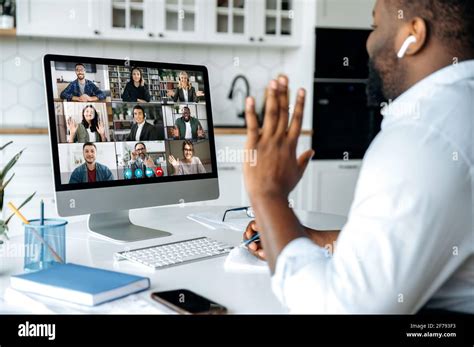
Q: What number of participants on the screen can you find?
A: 9